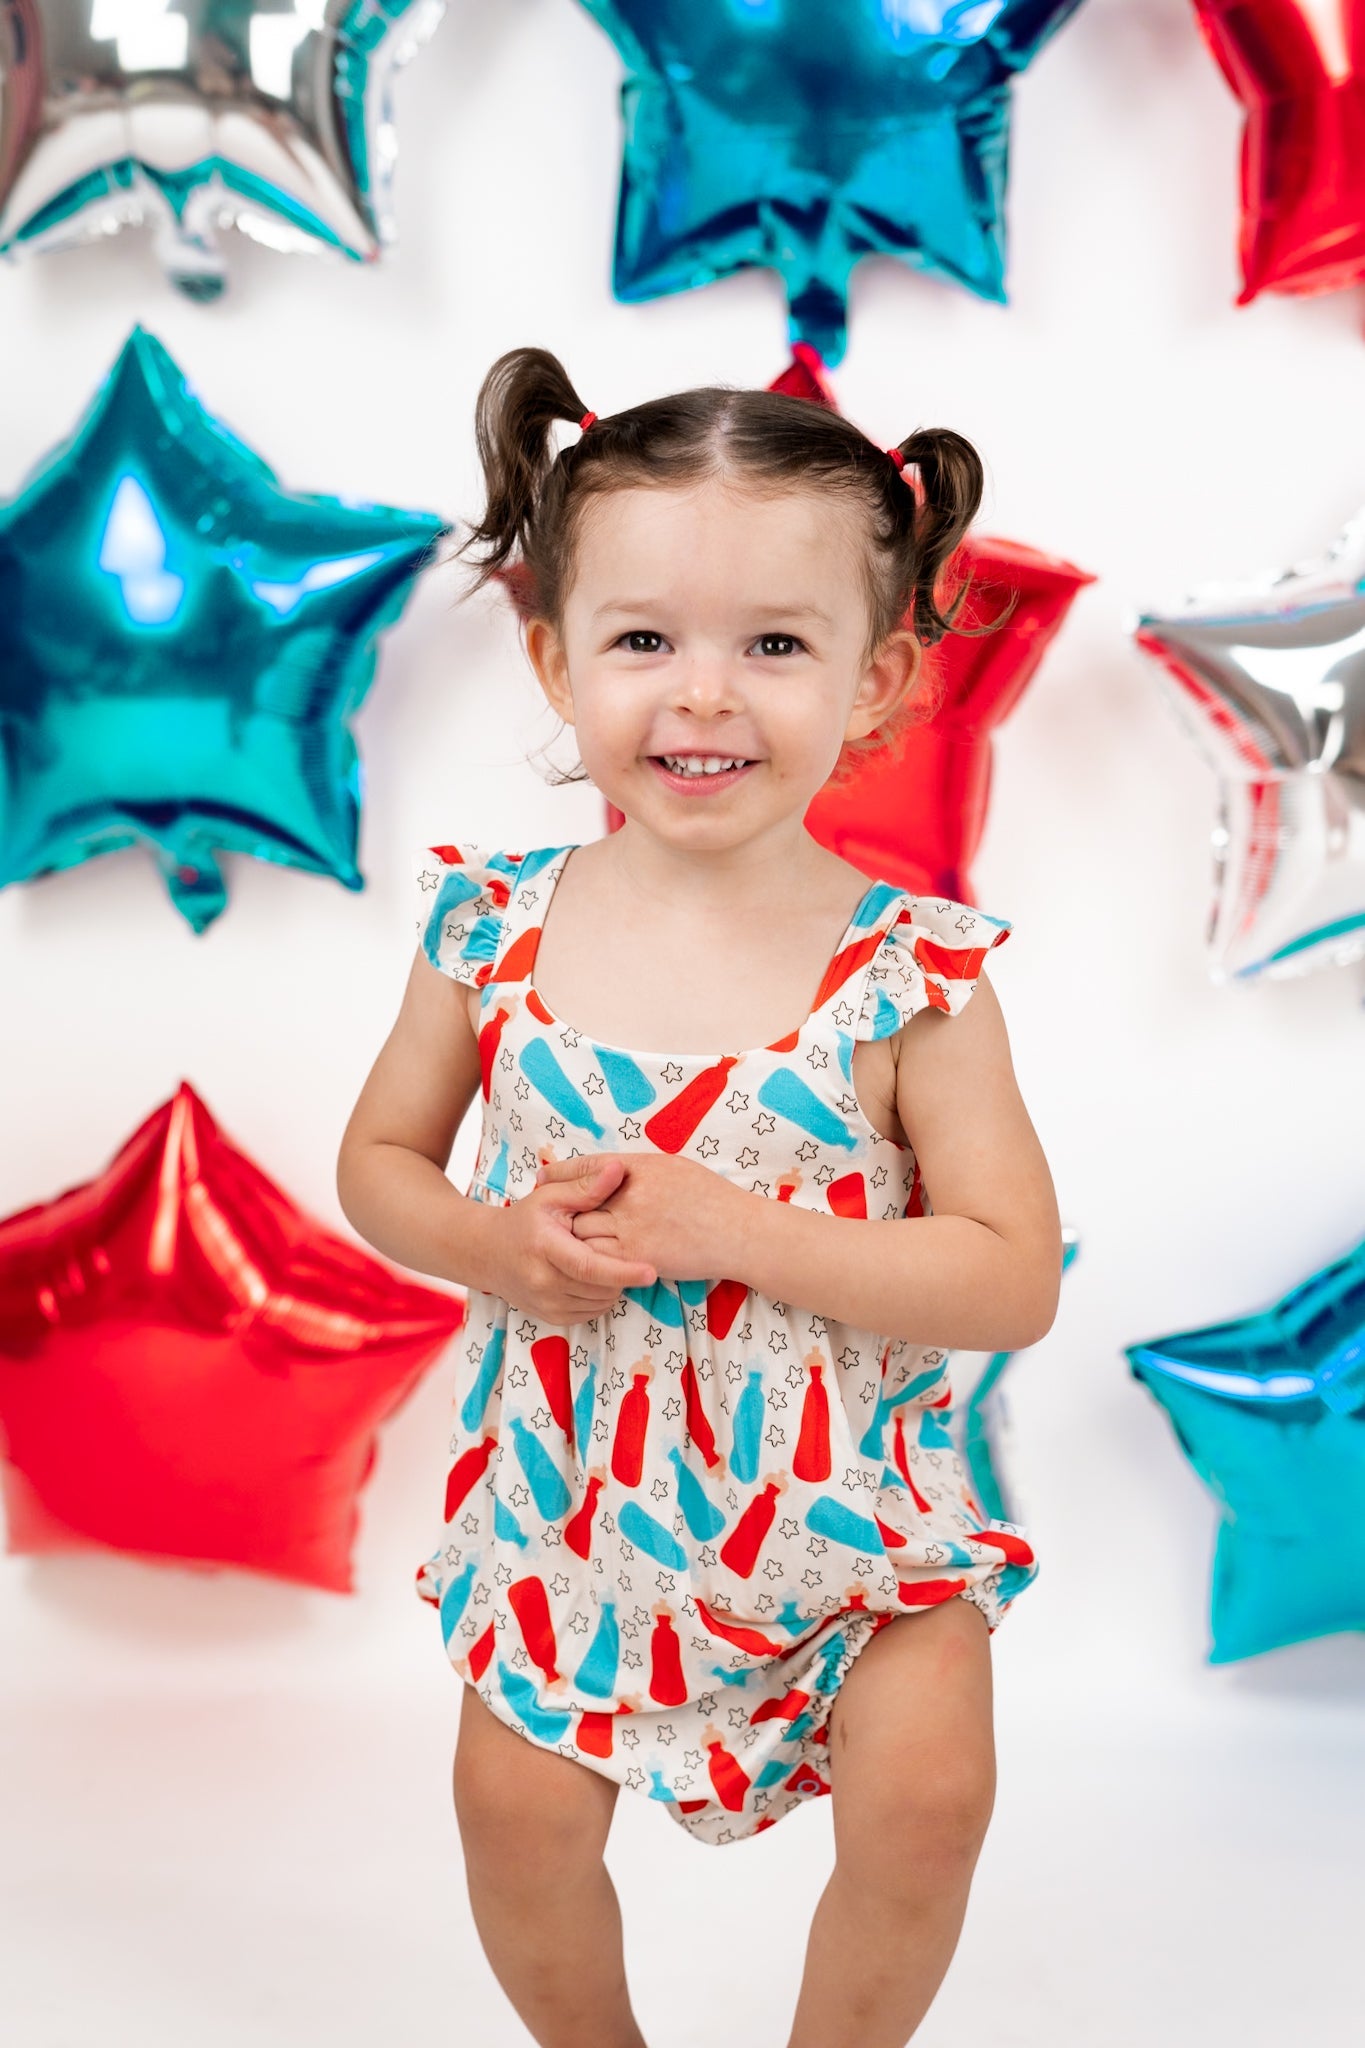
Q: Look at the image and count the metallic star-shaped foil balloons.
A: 9